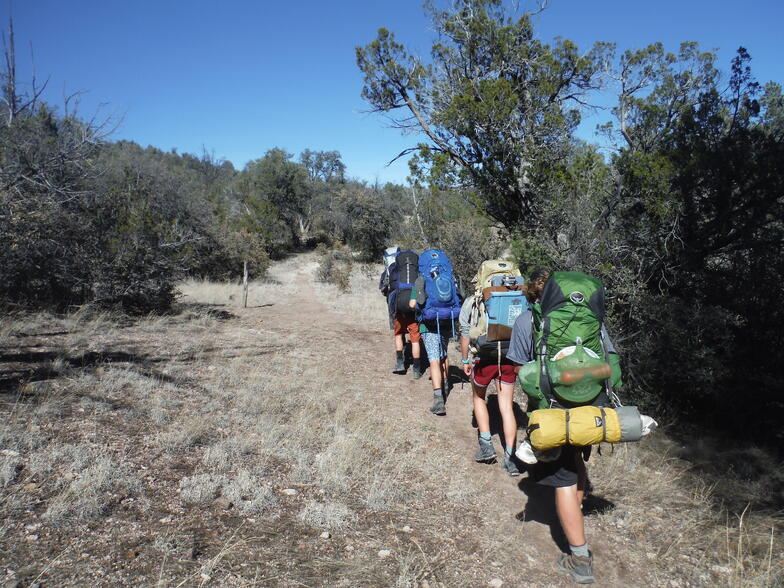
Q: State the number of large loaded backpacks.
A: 5